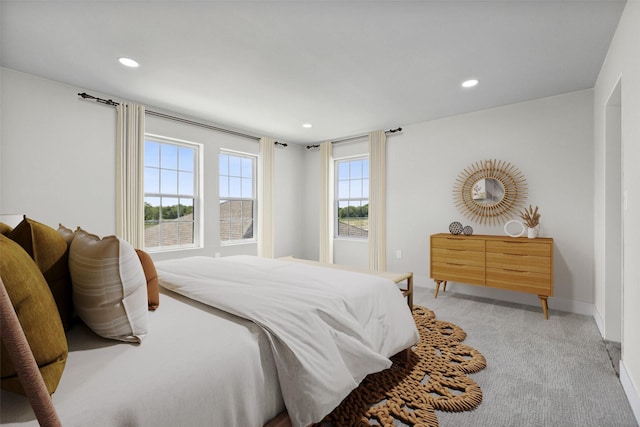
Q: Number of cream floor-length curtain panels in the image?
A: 4